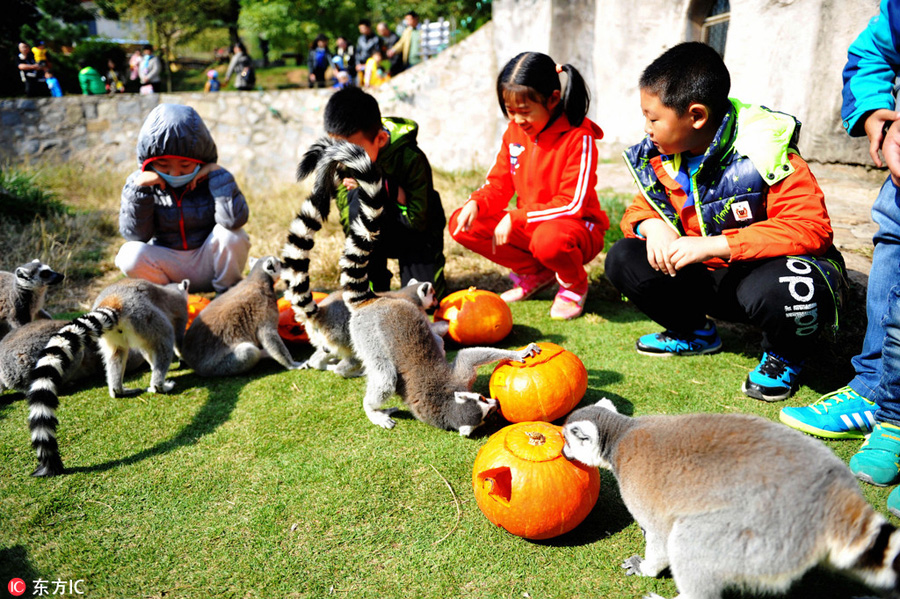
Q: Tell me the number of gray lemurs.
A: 7